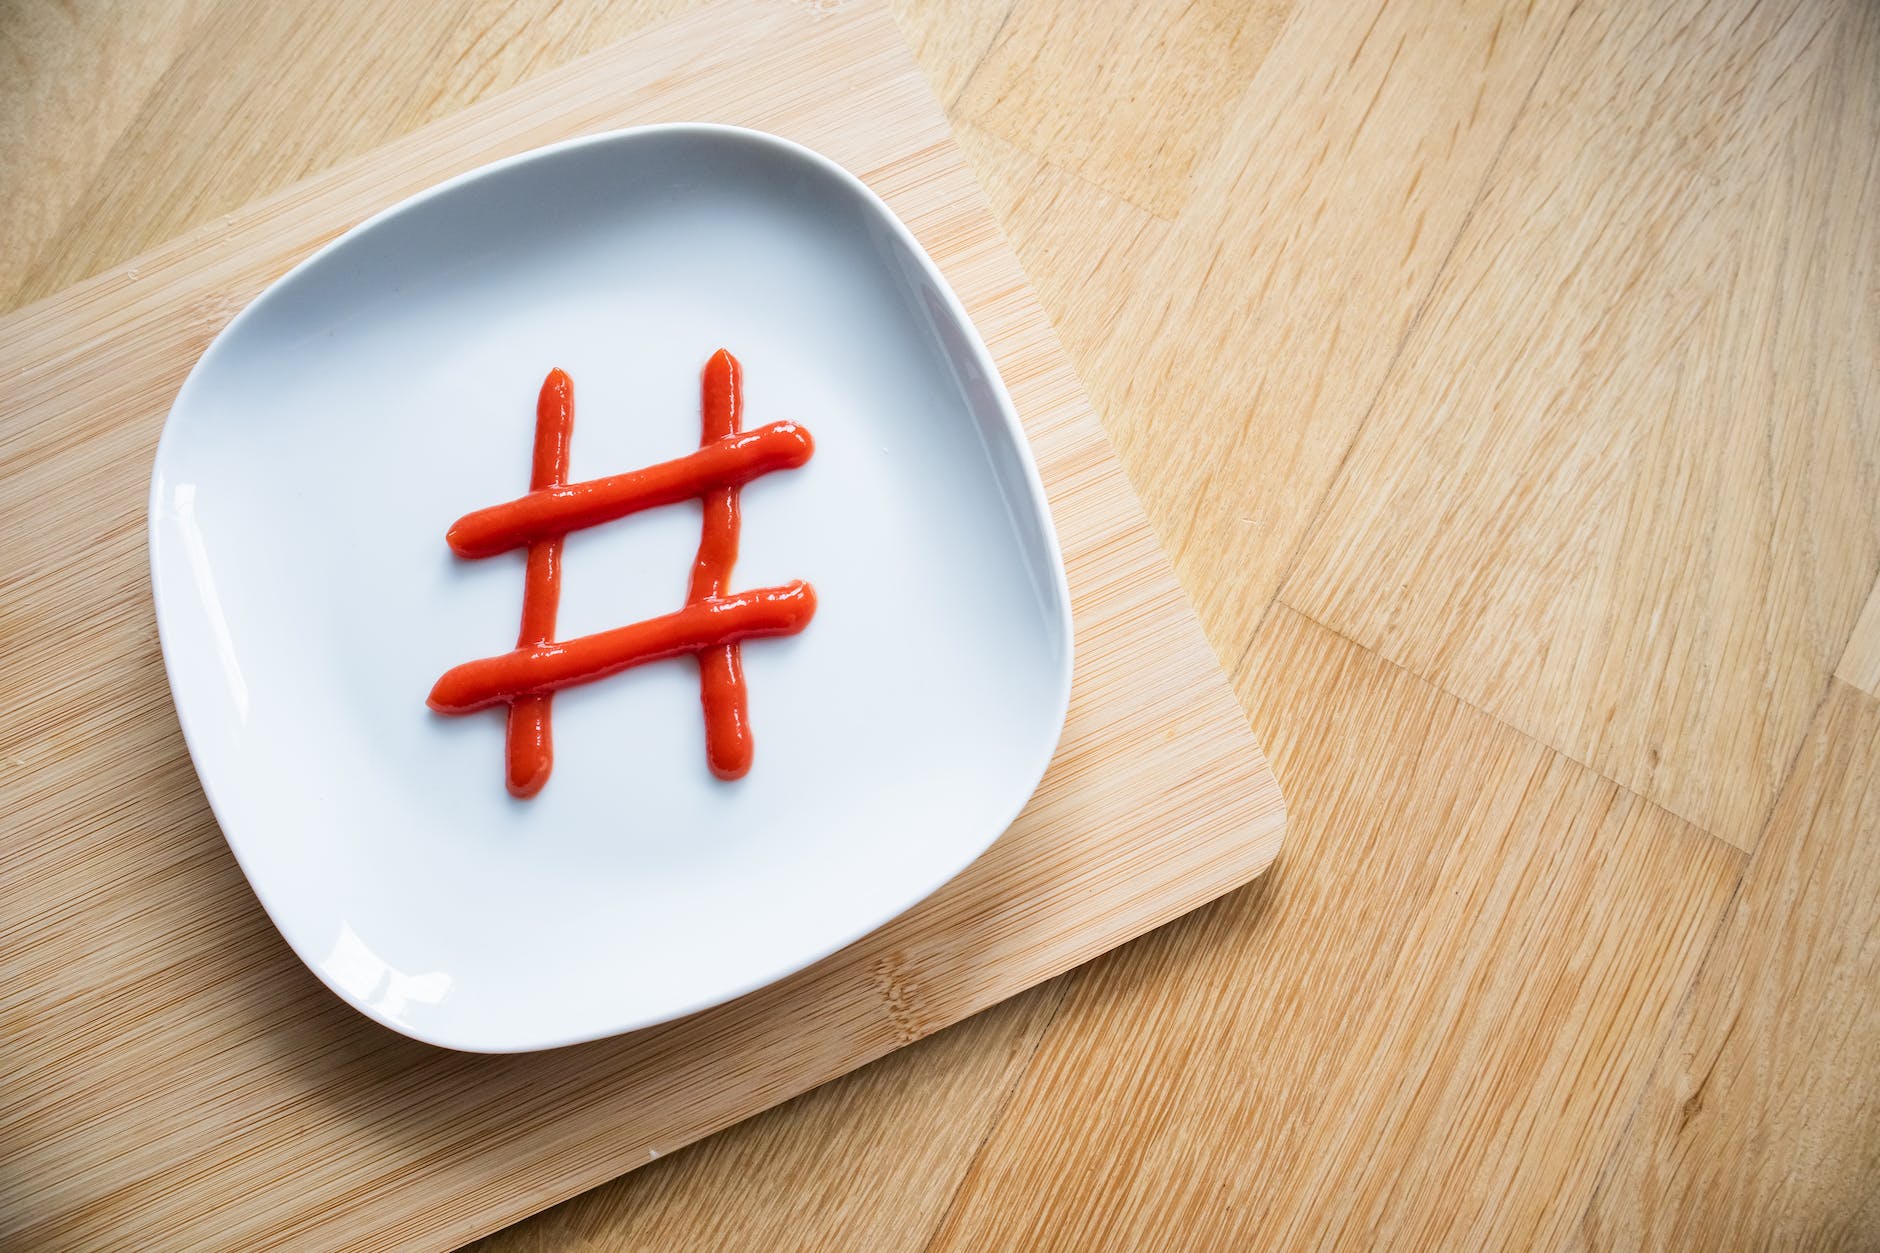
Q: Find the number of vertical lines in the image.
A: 2